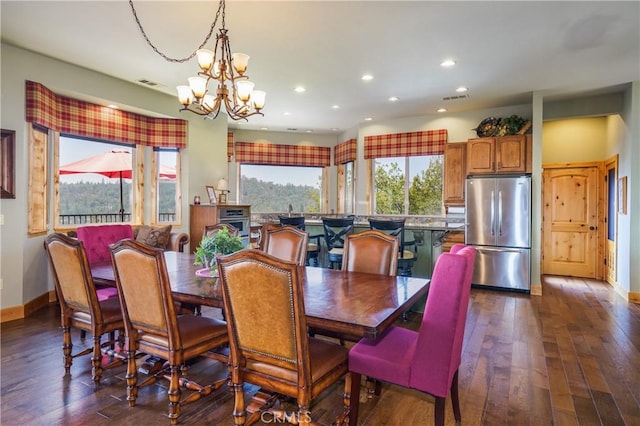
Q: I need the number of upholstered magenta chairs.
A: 2